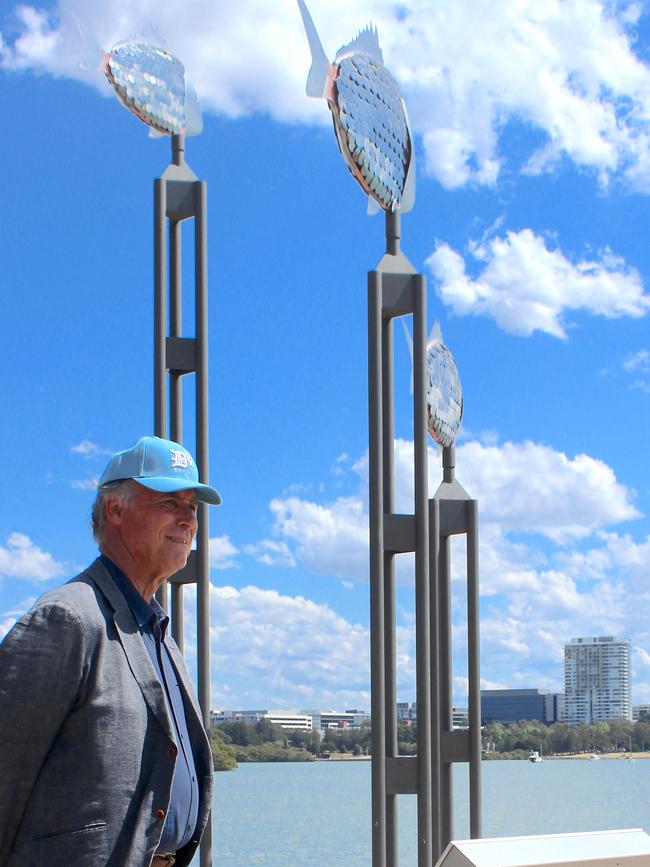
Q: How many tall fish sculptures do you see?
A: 3